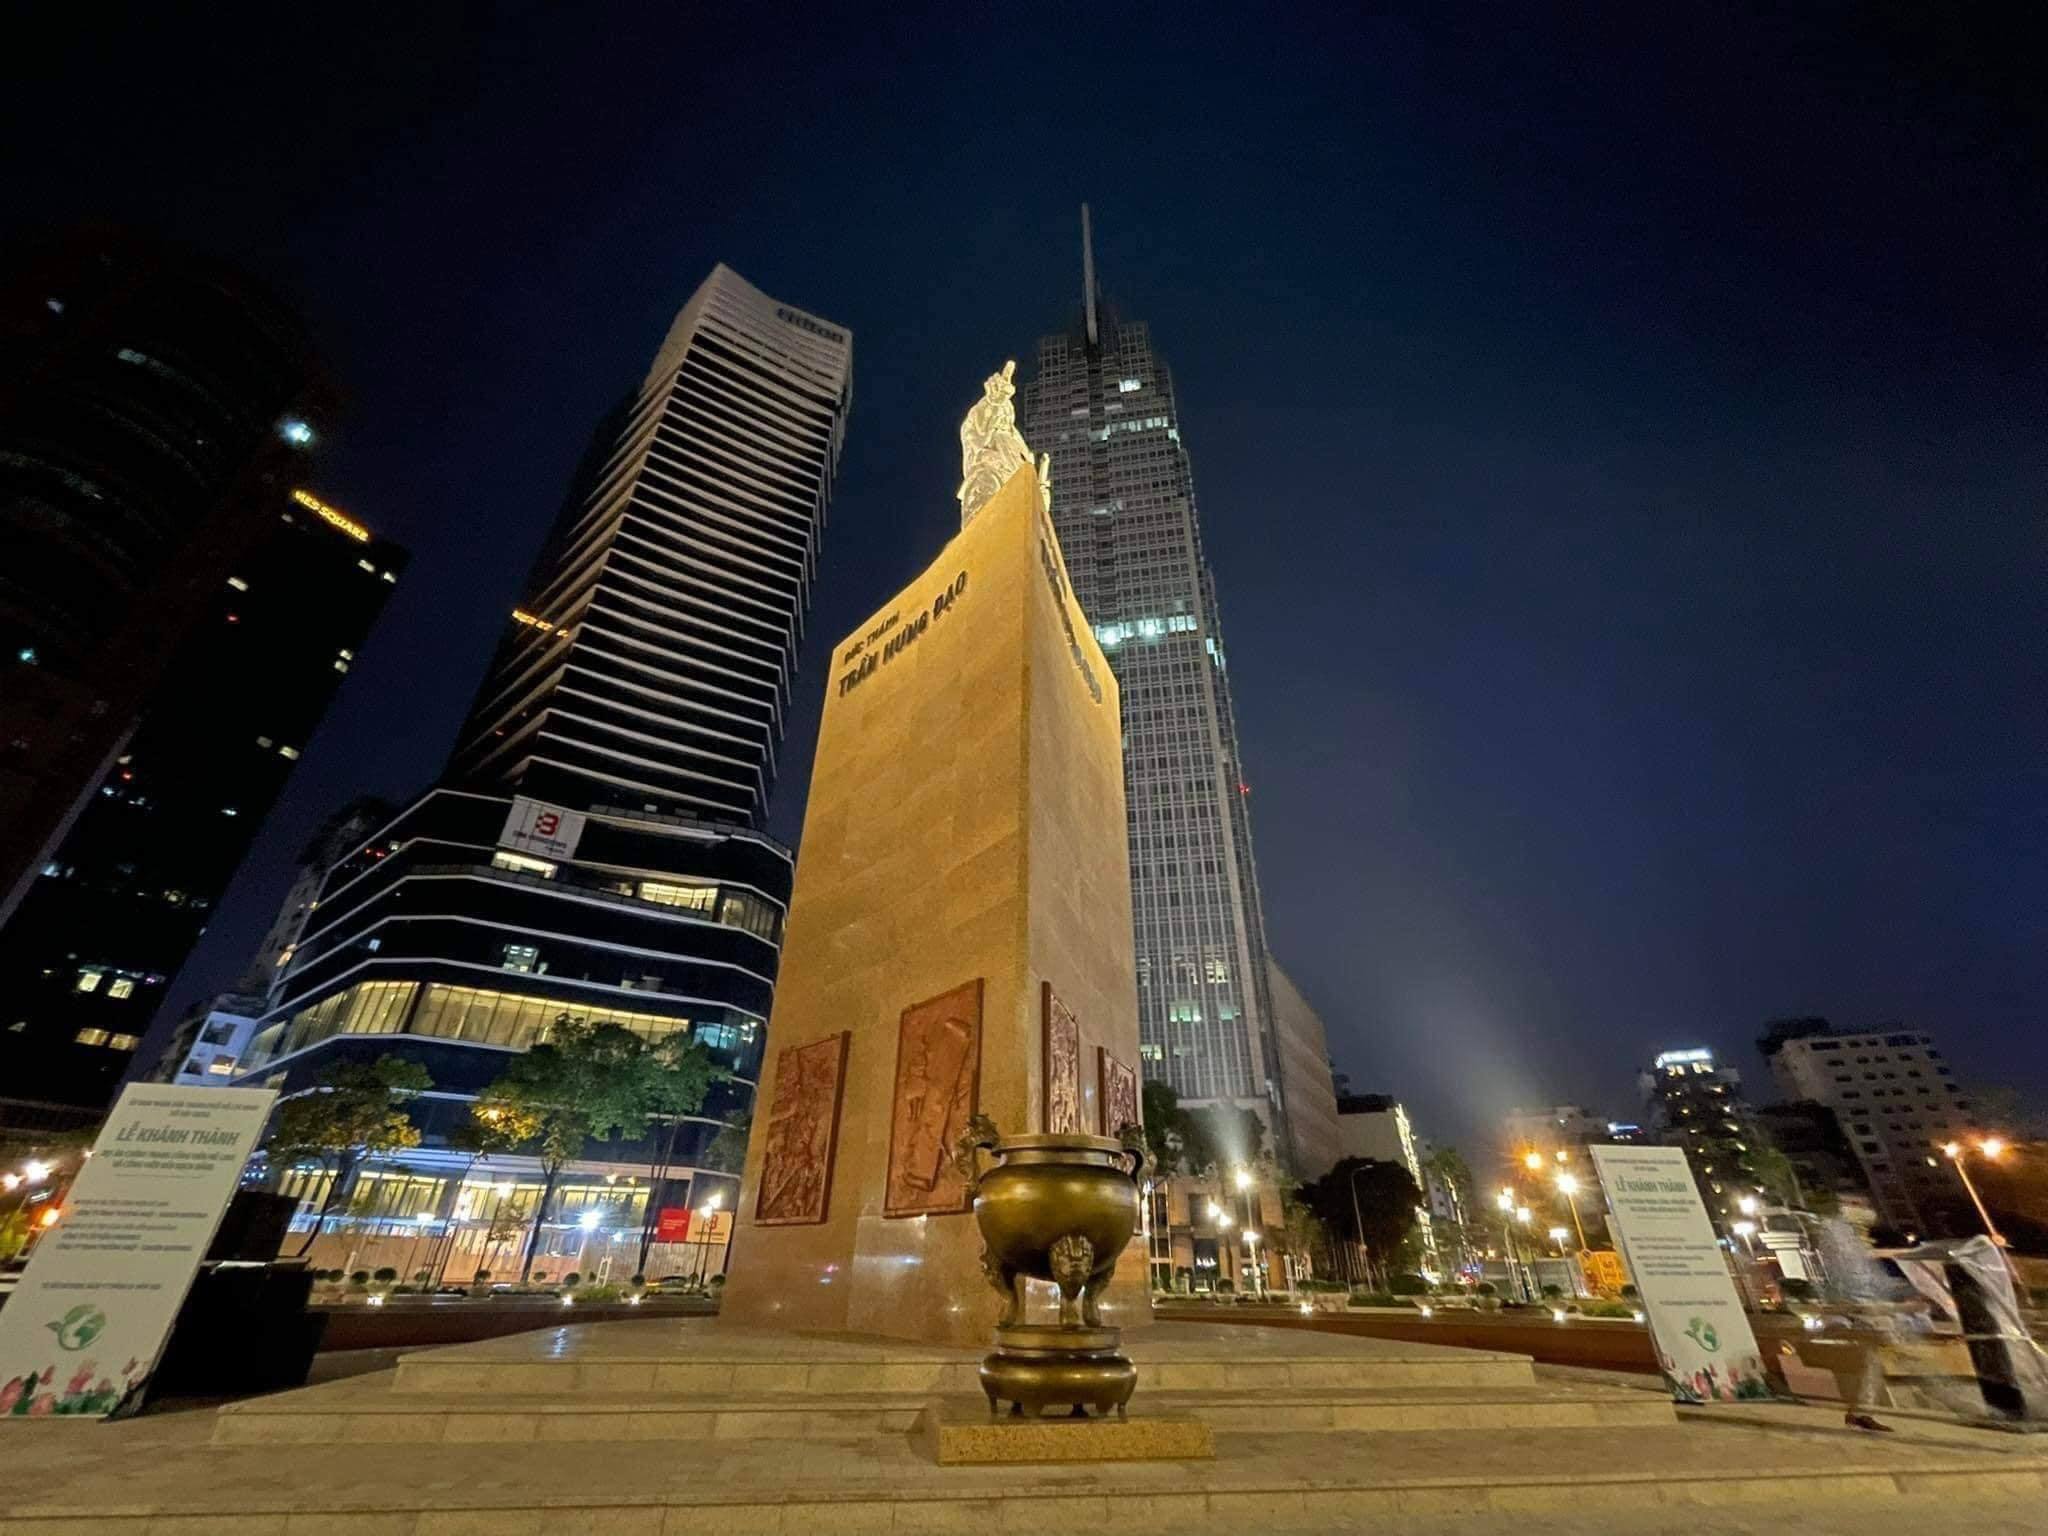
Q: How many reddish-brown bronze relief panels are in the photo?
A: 4